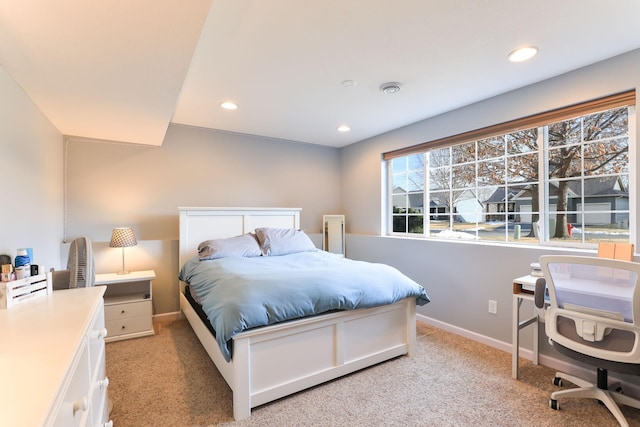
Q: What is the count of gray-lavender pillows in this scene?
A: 2